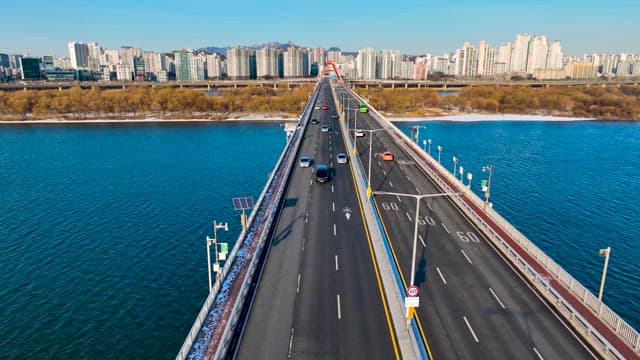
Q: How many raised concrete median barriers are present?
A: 1